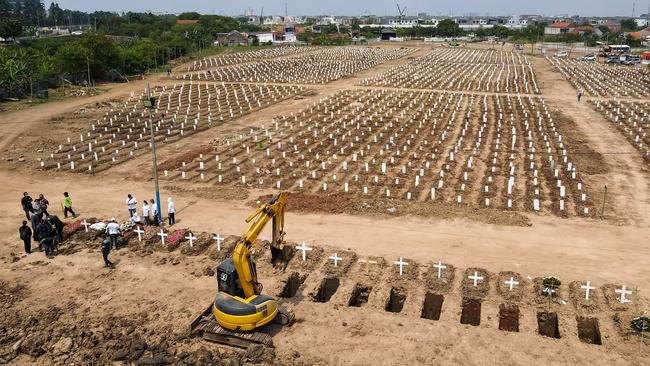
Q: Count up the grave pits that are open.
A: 9